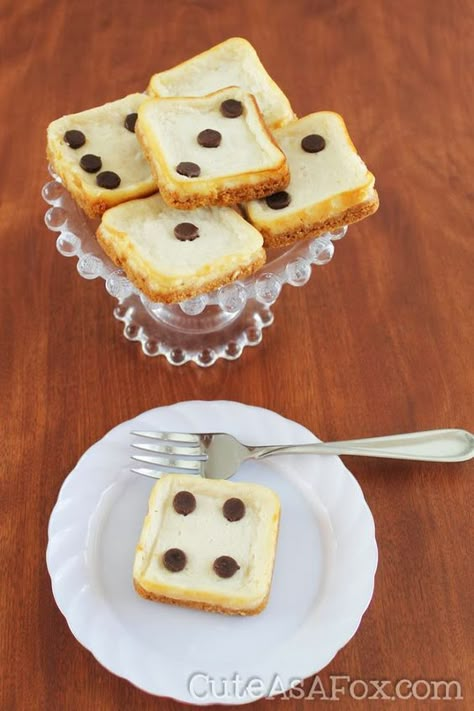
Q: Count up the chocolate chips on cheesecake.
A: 14